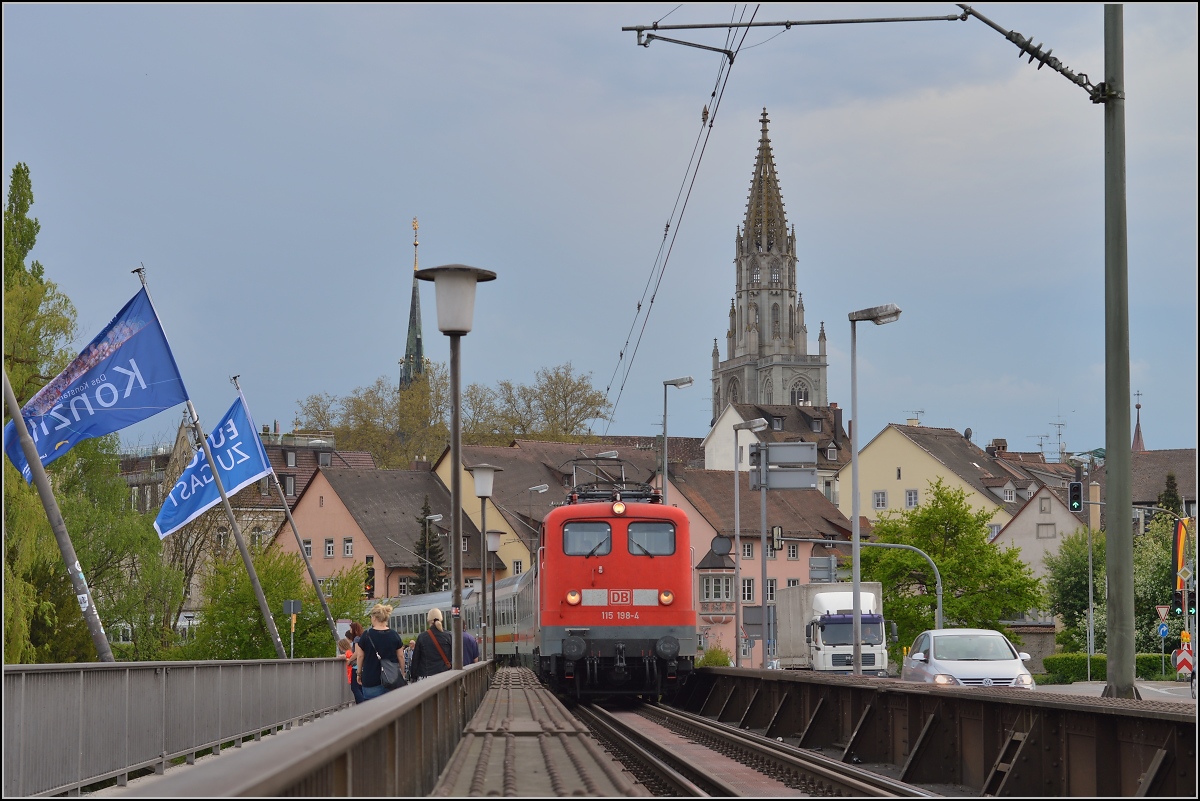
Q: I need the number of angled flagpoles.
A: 3